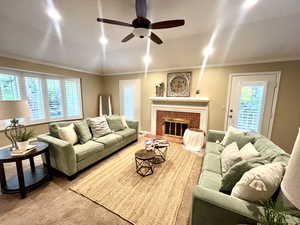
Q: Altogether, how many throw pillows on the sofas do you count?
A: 11